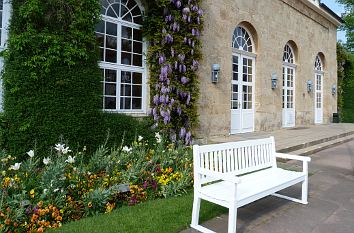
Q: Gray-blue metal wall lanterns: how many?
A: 4